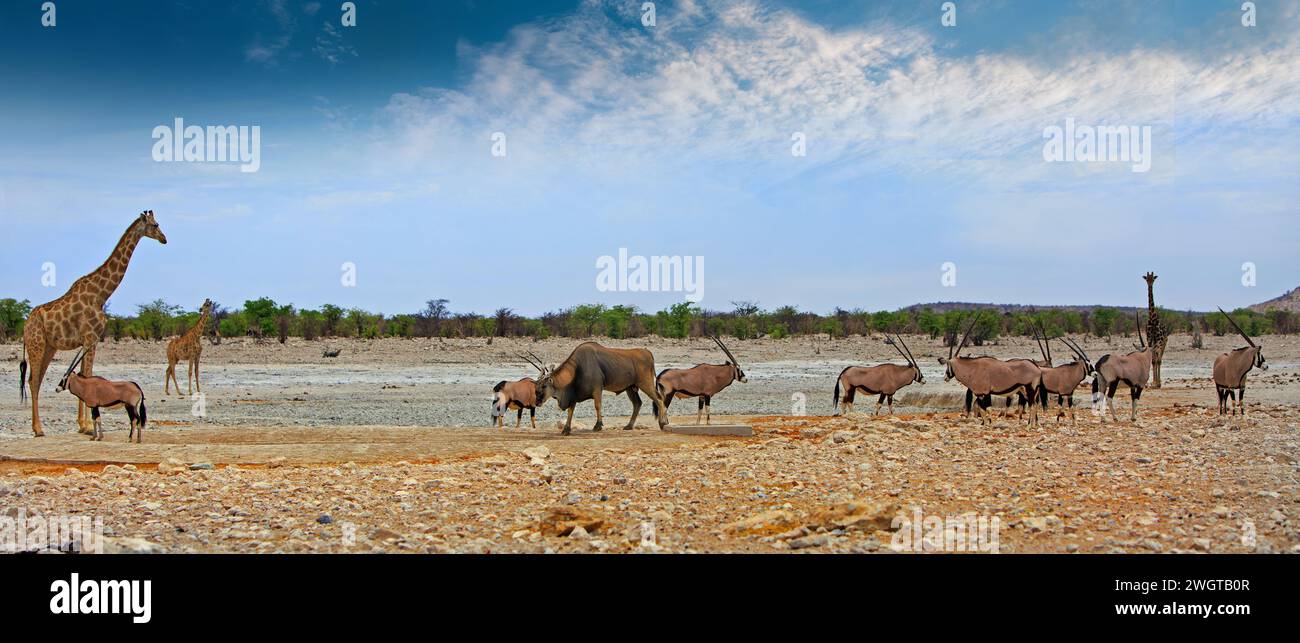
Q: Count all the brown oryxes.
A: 9